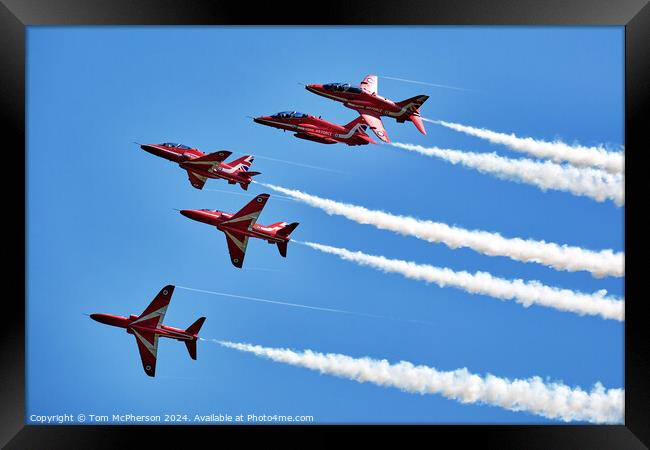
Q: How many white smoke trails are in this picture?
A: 5